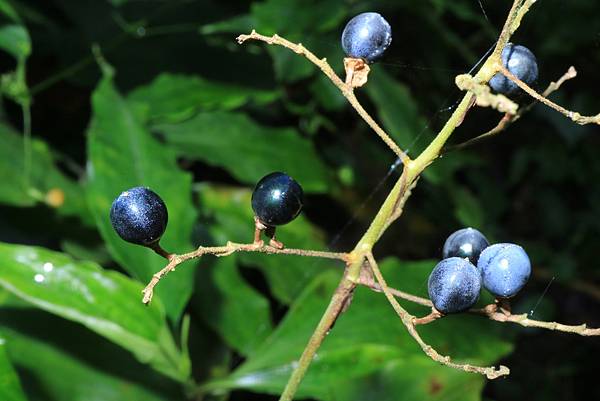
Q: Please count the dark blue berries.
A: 7